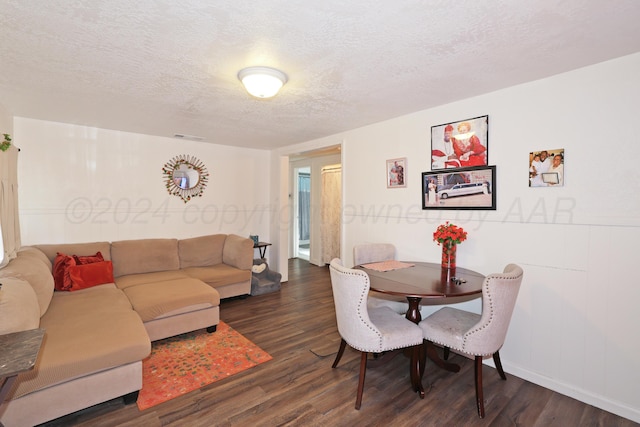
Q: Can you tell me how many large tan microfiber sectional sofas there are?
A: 1